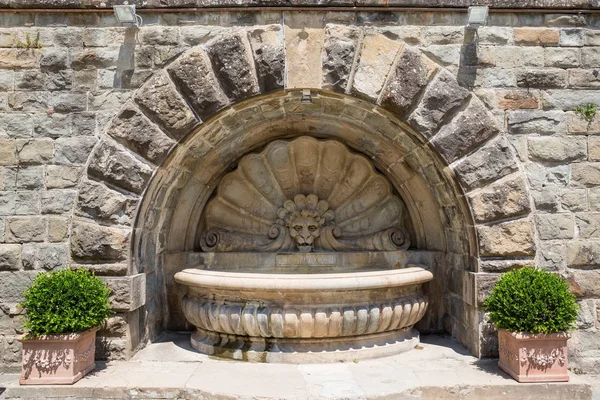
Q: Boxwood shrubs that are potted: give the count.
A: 2